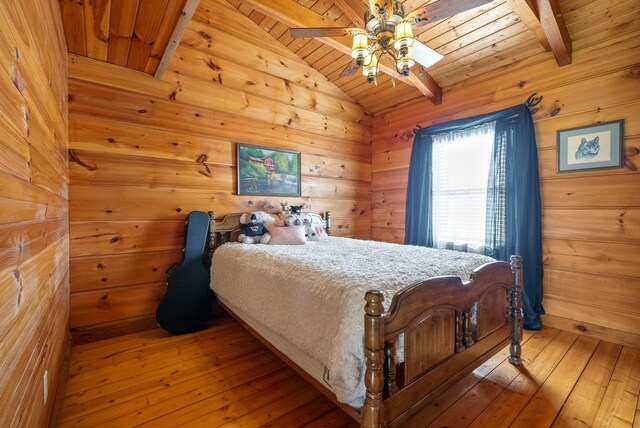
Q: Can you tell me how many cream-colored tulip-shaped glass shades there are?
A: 4